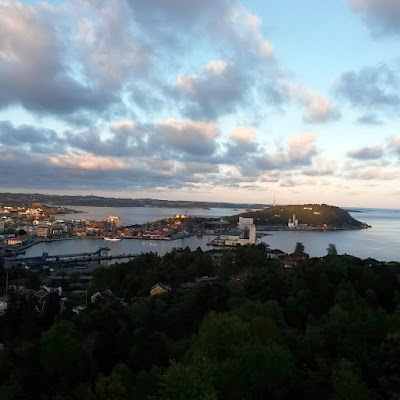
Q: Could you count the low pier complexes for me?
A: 1